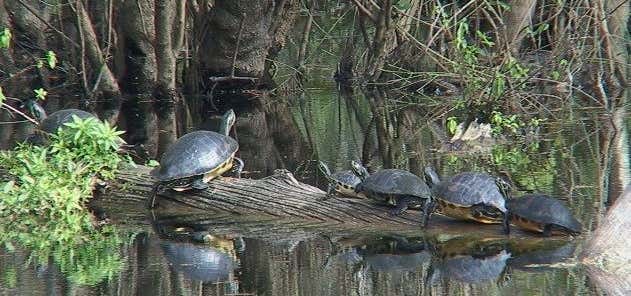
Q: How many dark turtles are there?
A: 6